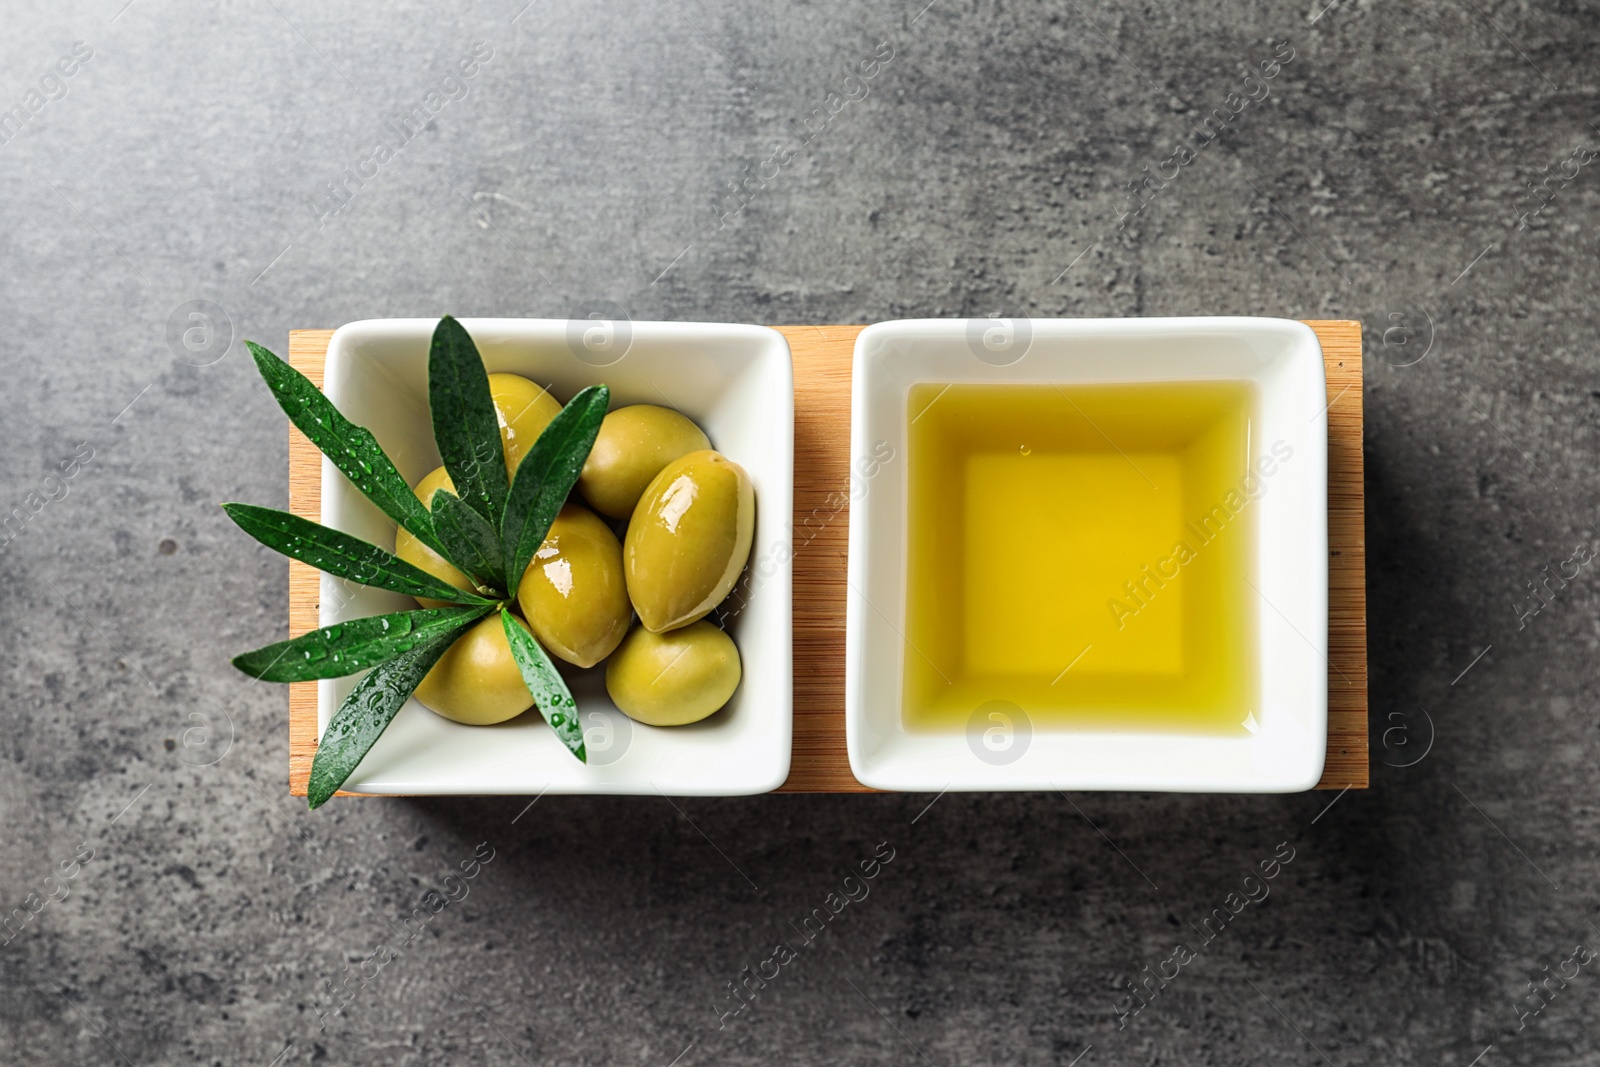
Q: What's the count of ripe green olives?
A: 7